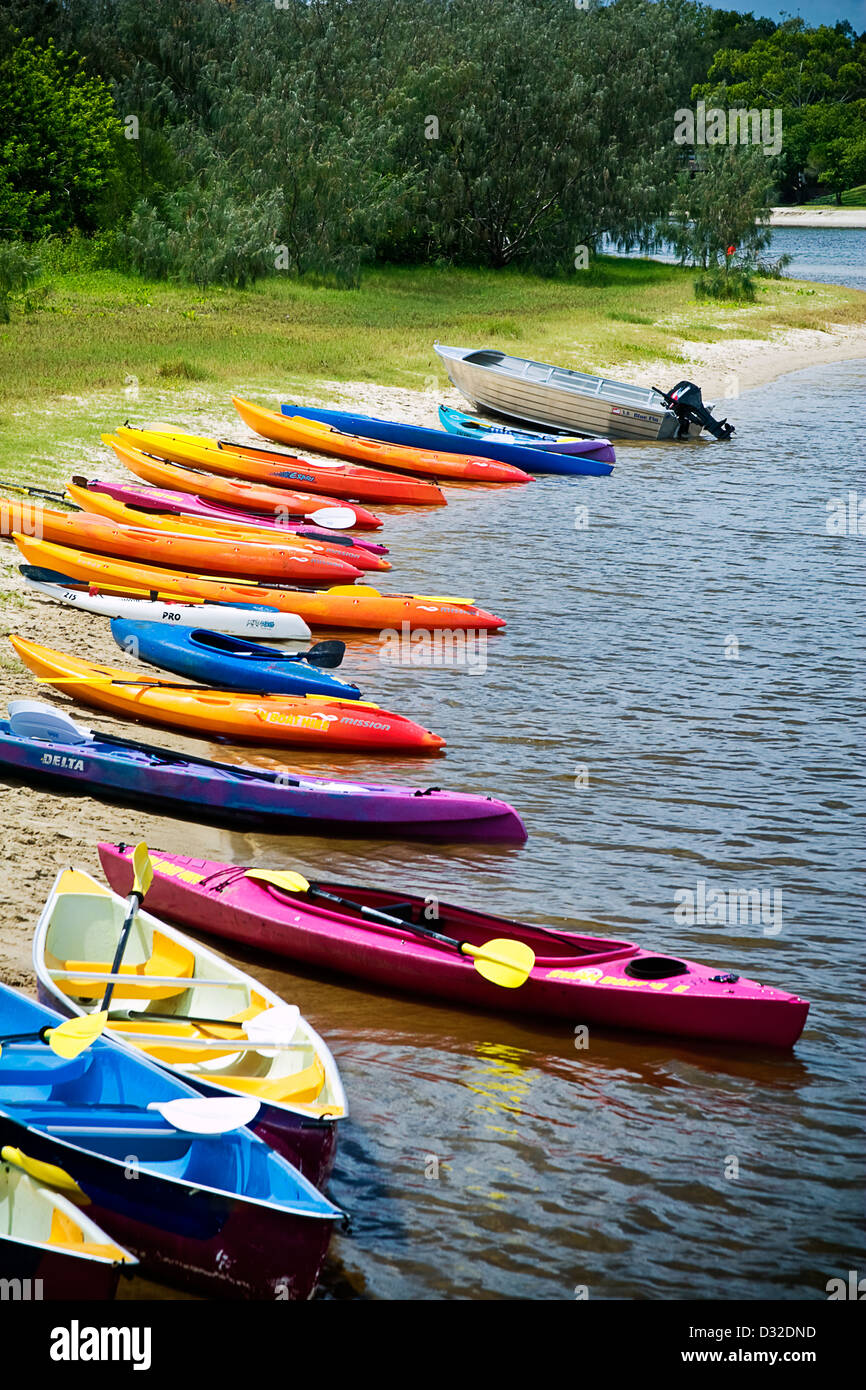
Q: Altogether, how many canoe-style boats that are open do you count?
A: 3